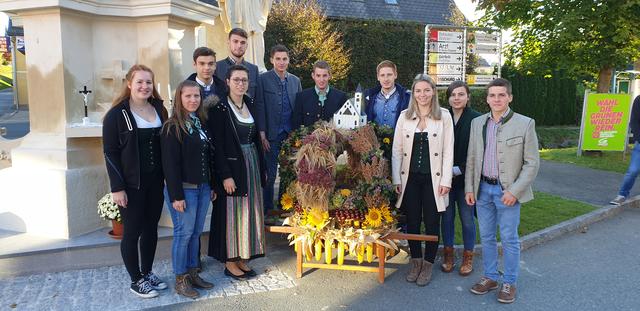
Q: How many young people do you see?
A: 11